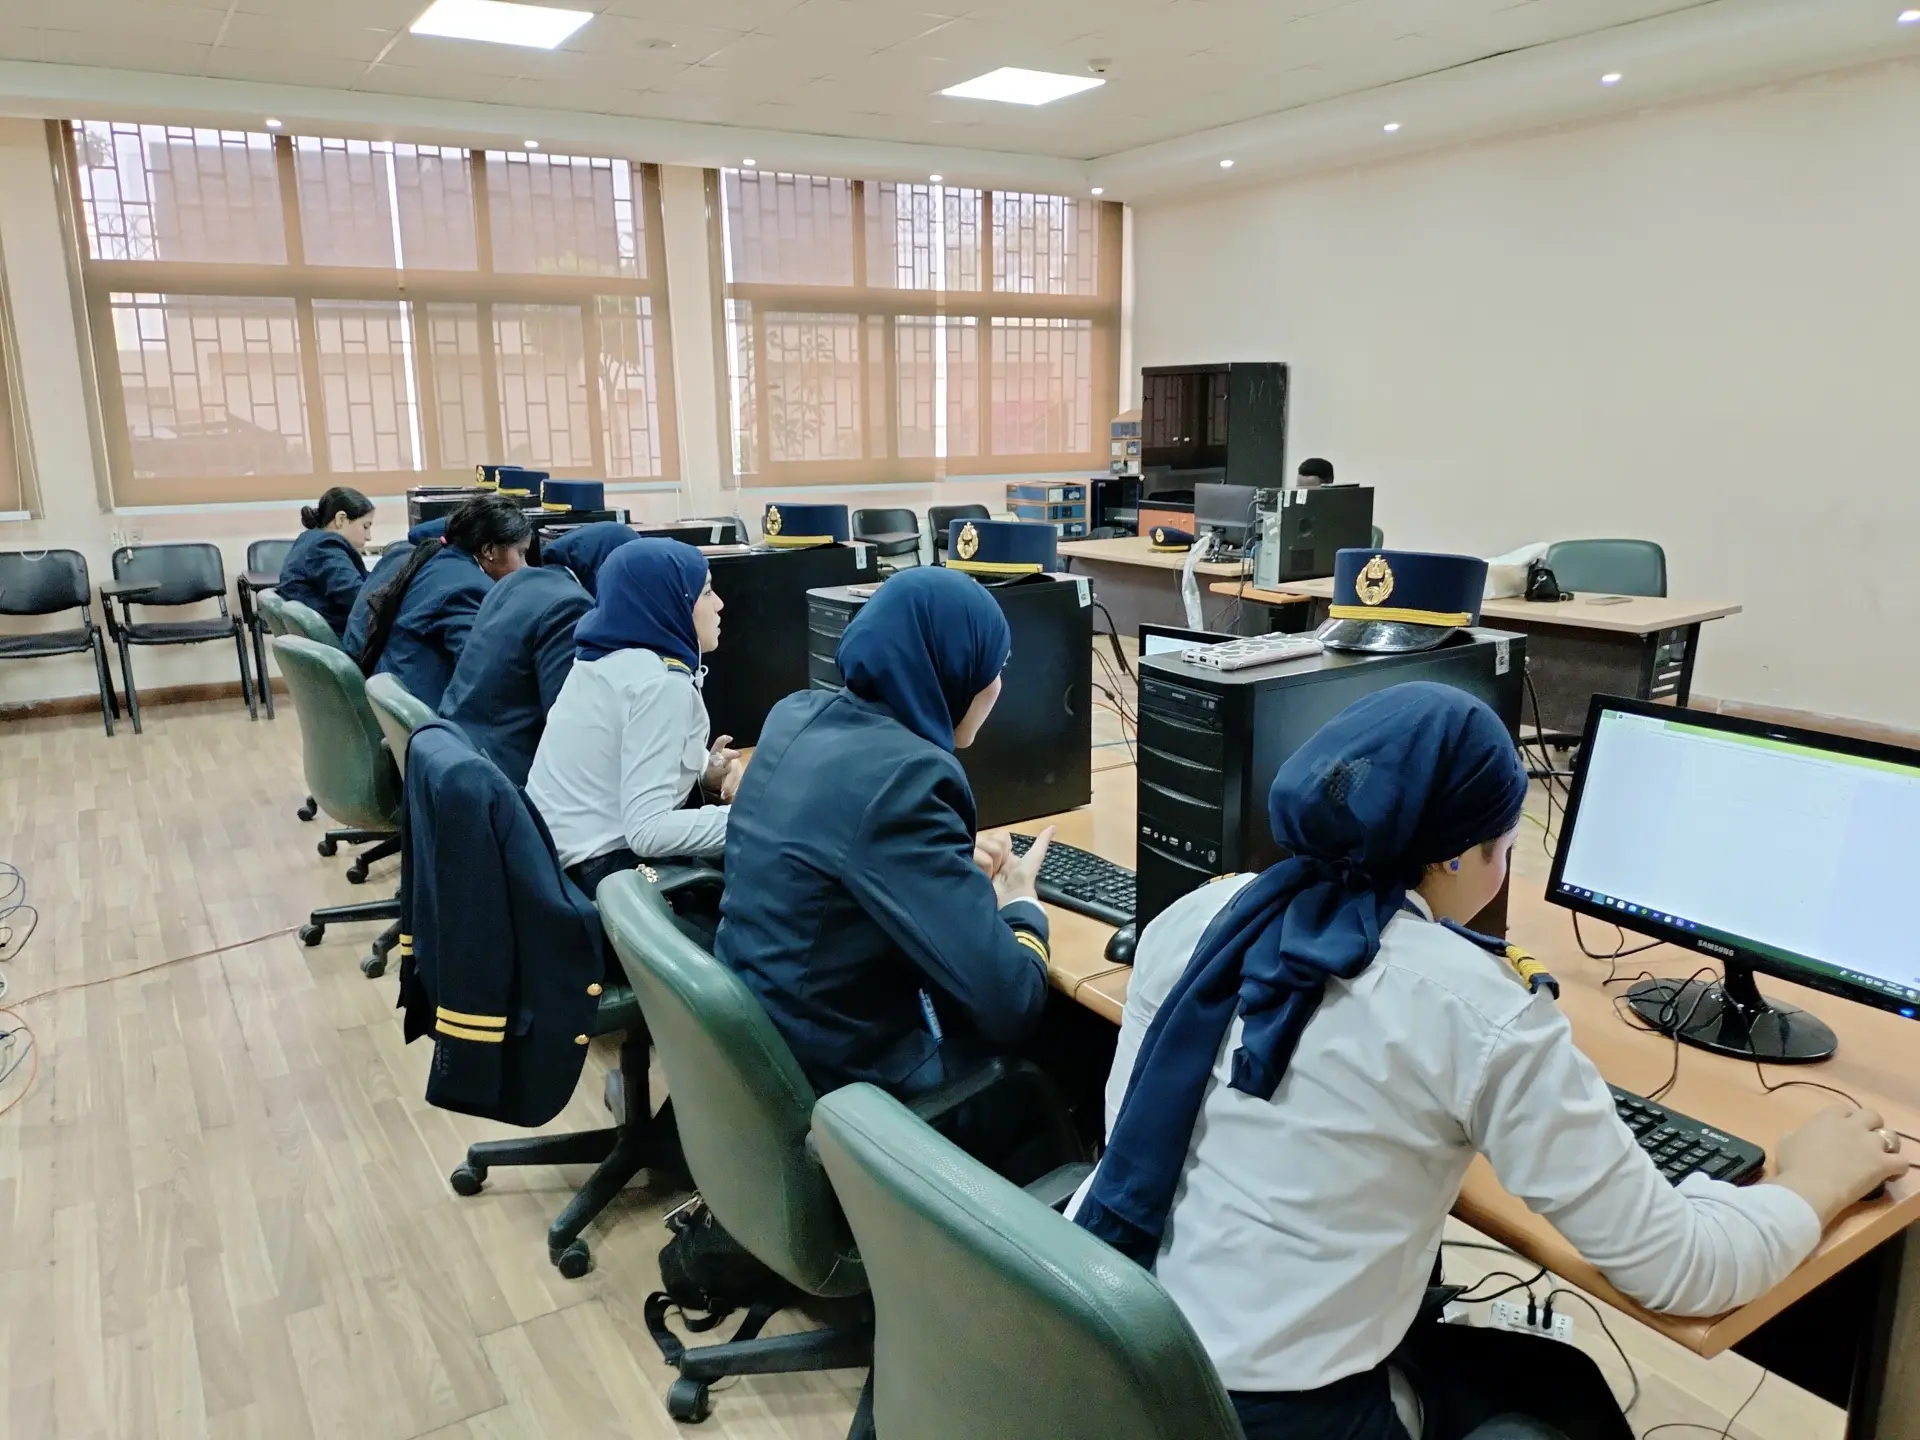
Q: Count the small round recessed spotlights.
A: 9